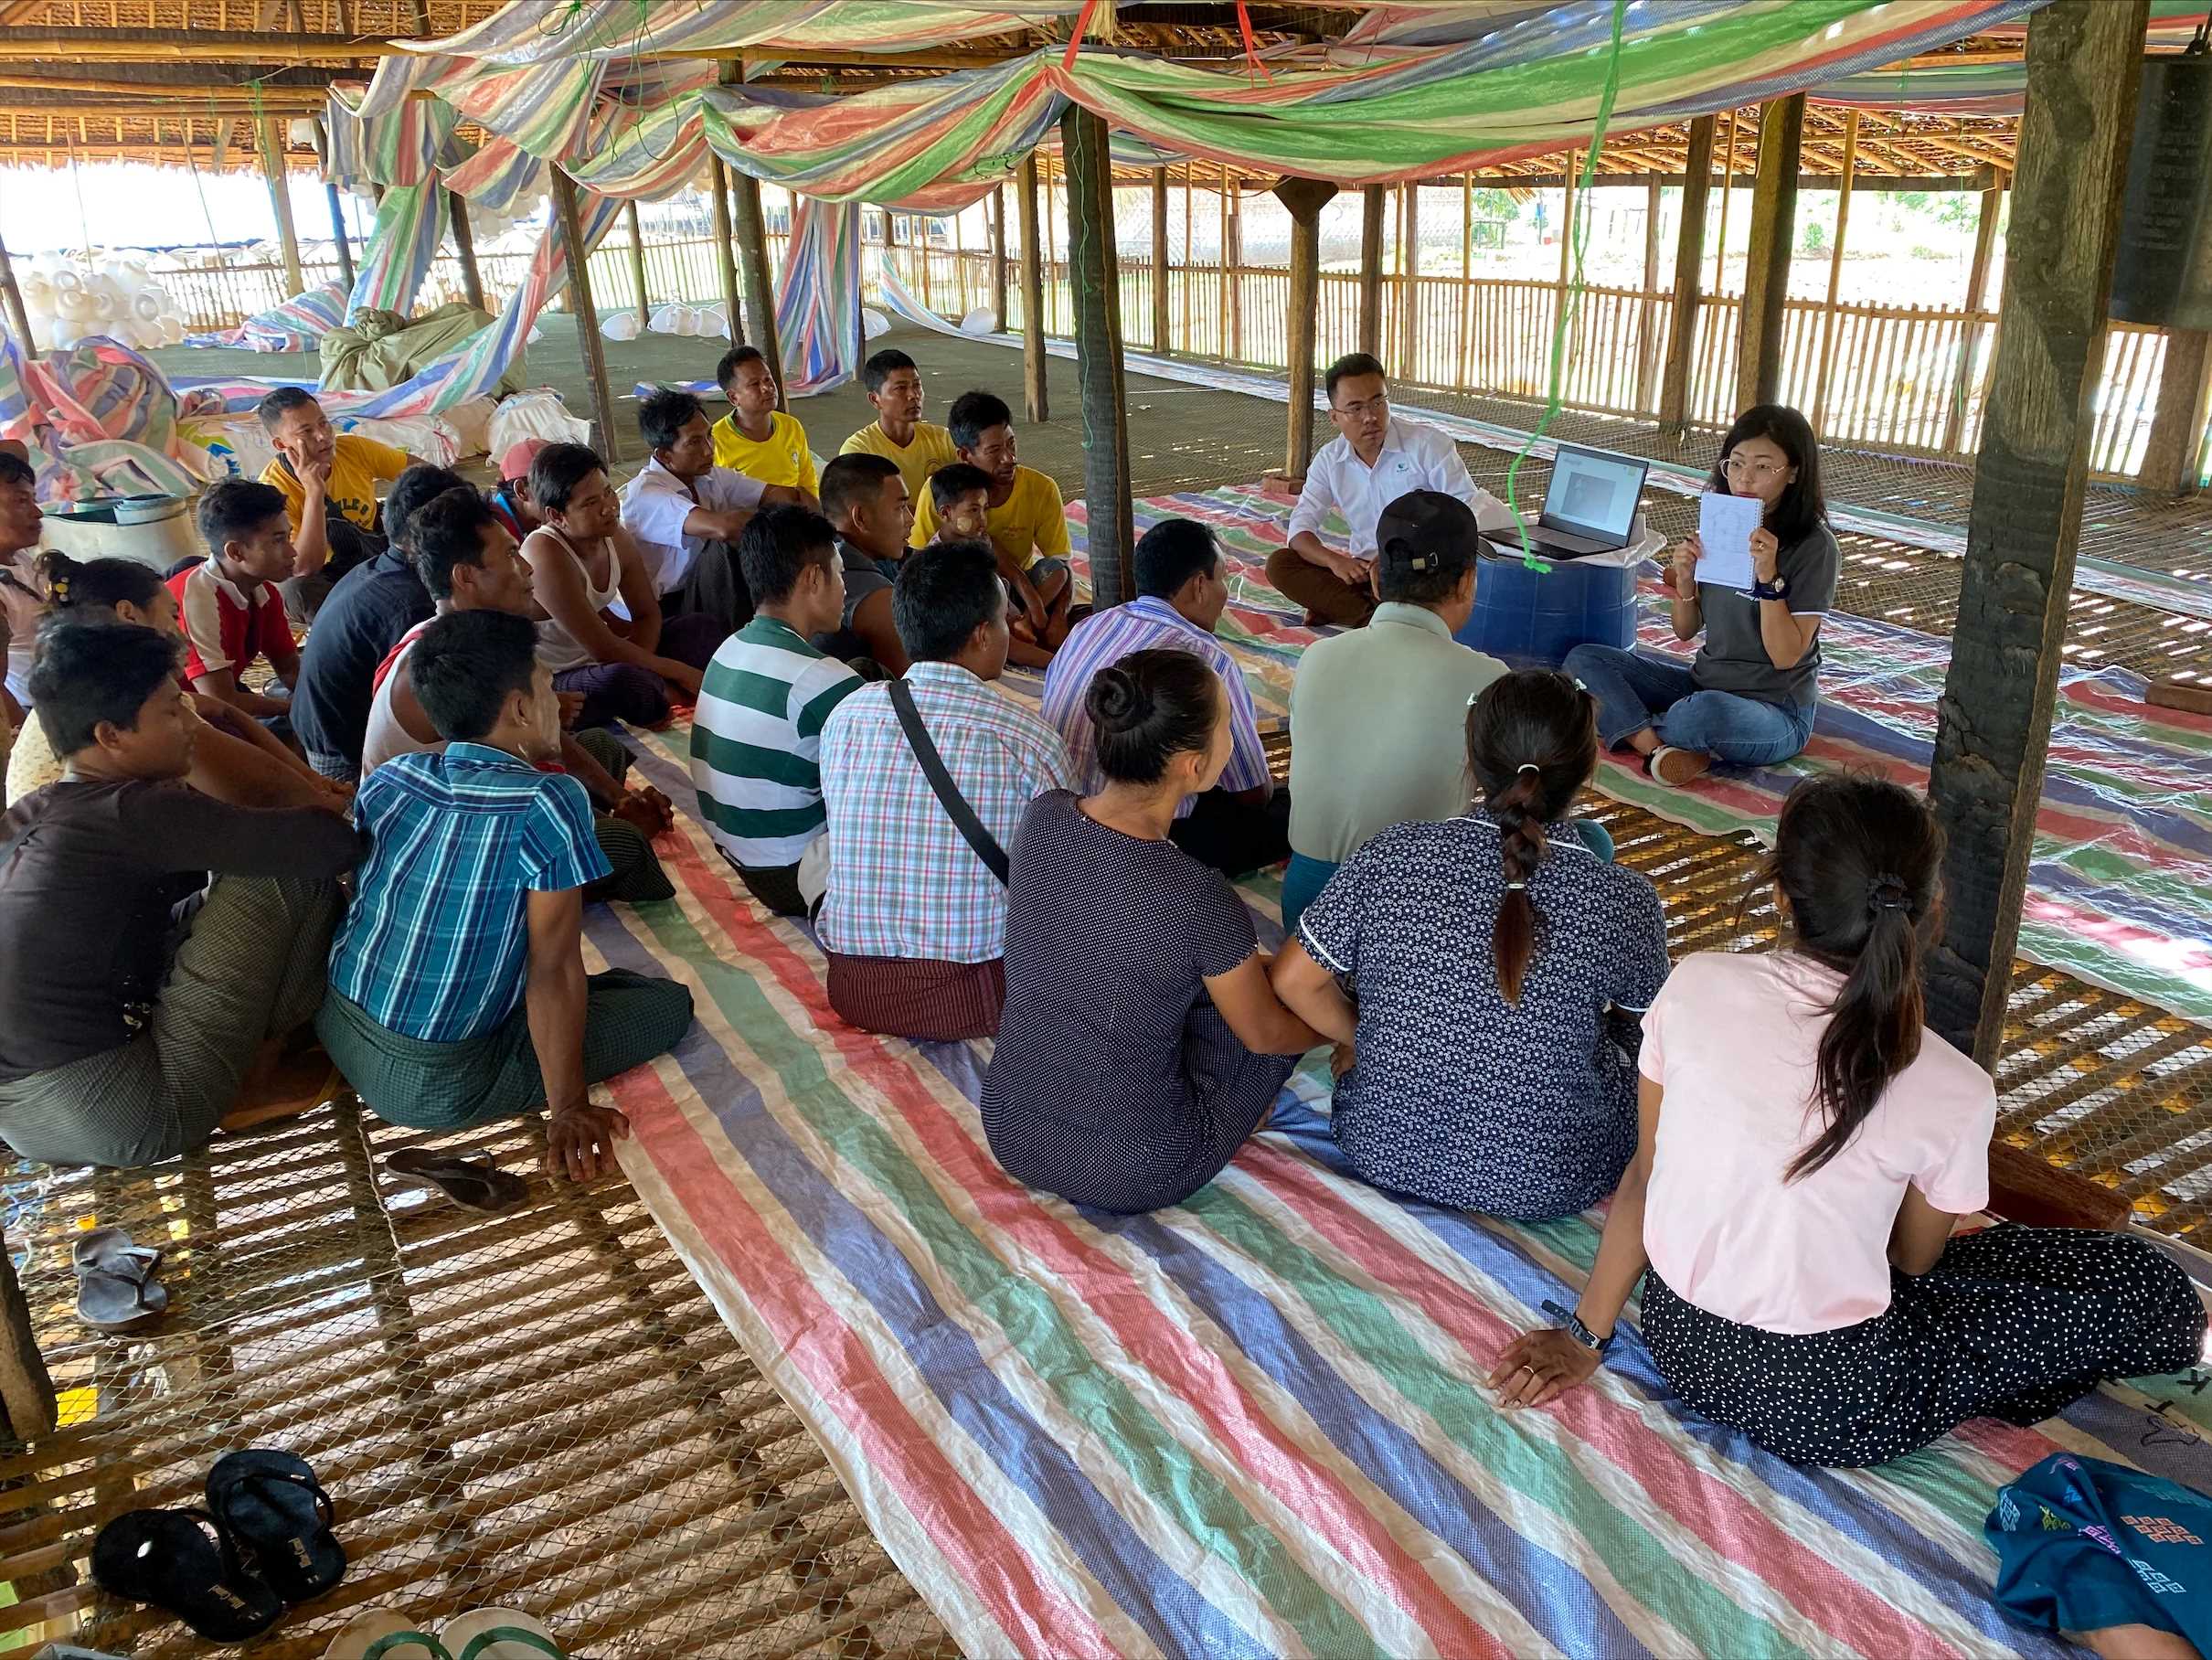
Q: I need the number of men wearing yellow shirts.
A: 4